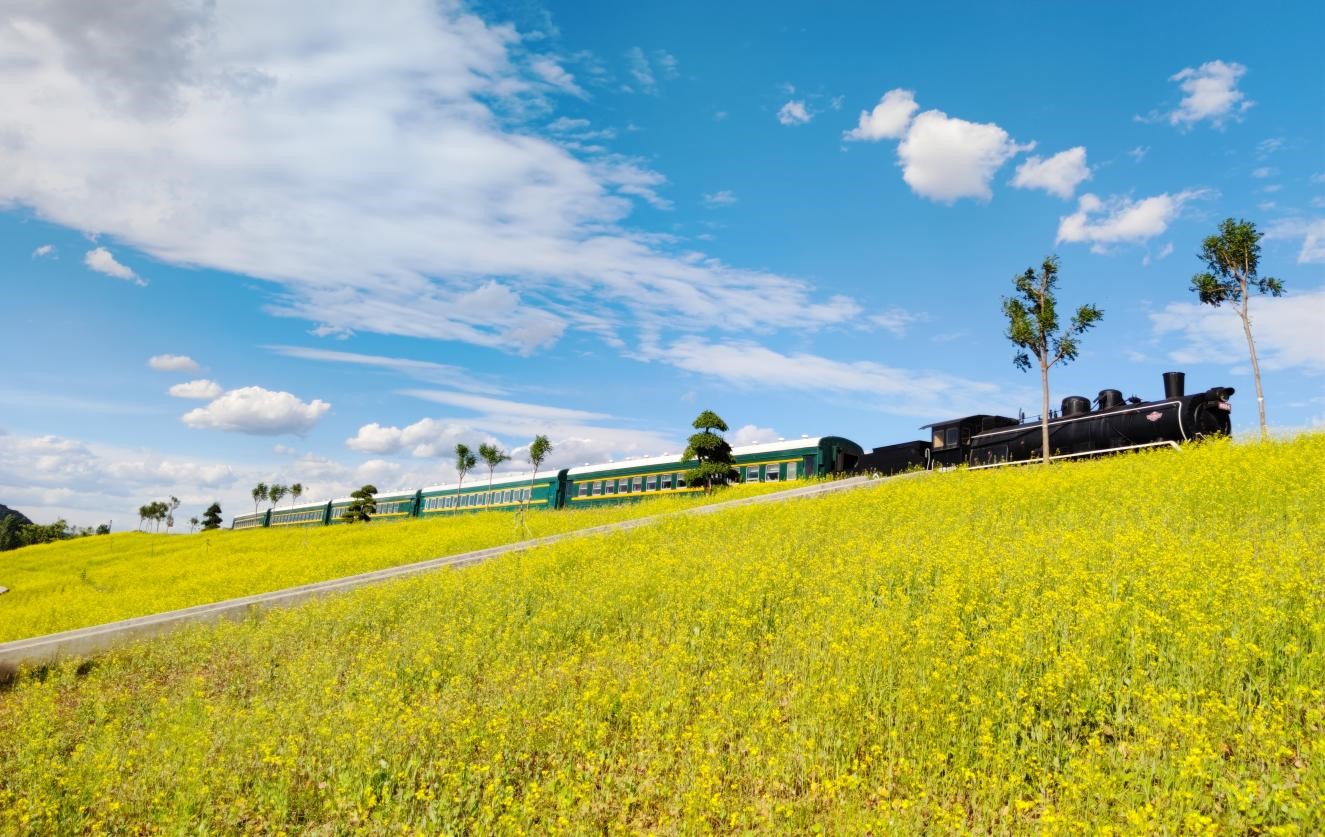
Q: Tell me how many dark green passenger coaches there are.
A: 5